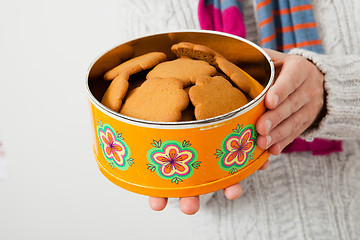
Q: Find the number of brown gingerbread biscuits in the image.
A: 7